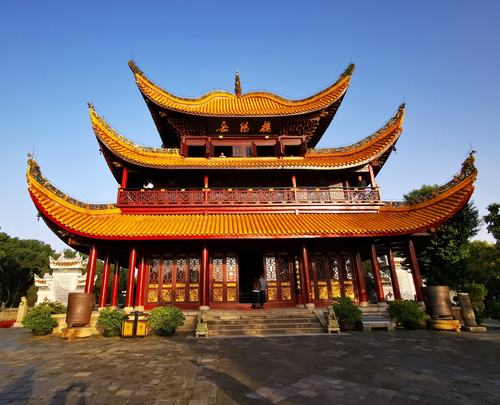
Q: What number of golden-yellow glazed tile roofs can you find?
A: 3